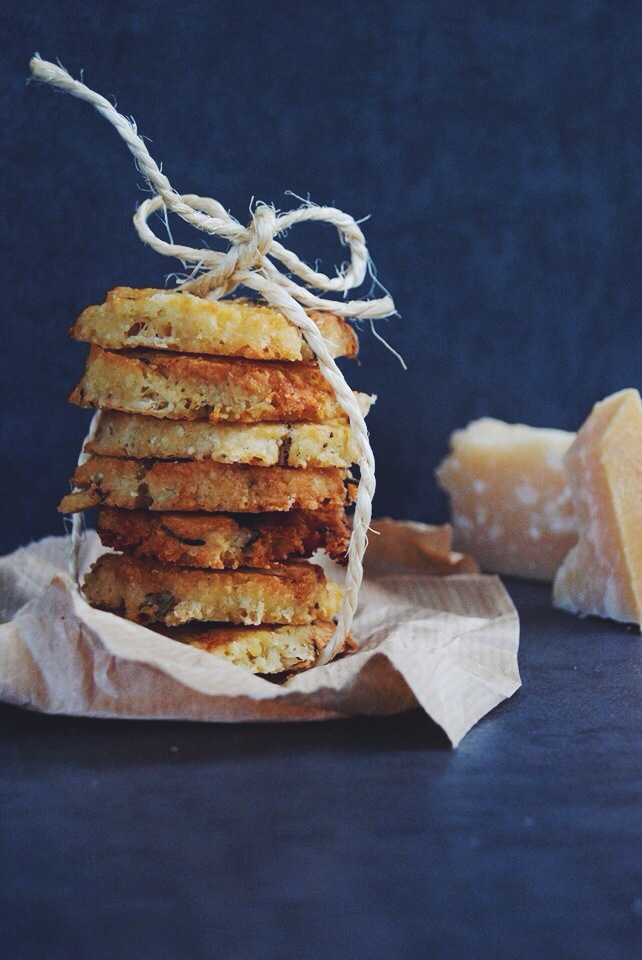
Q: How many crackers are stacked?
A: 7